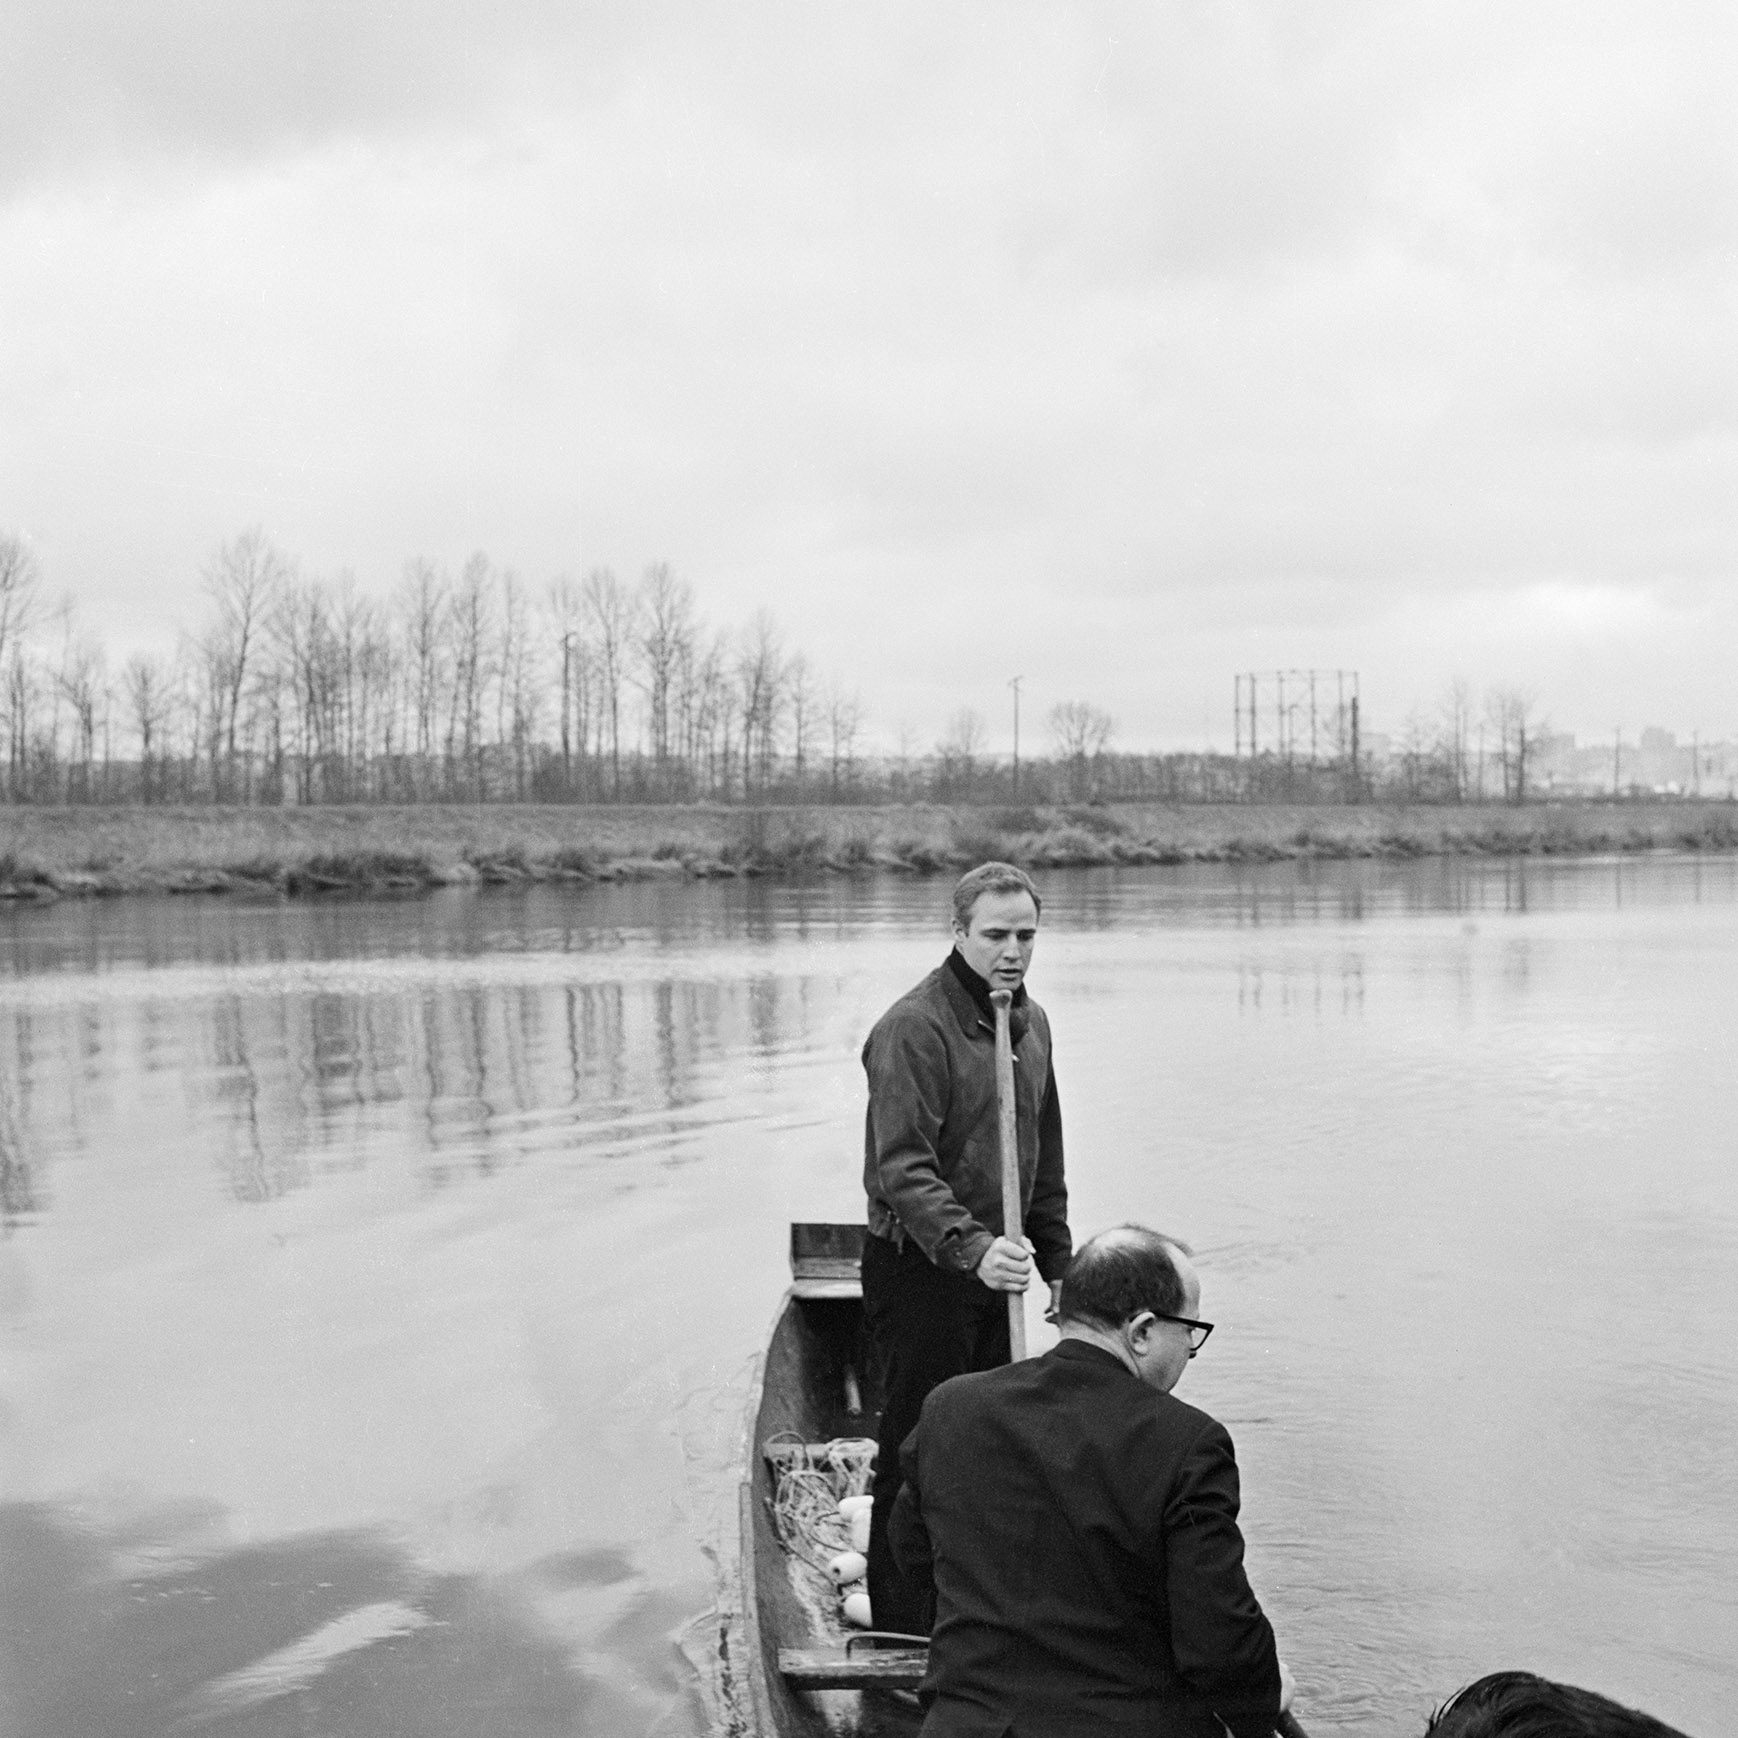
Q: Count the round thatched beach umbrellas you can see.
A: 0